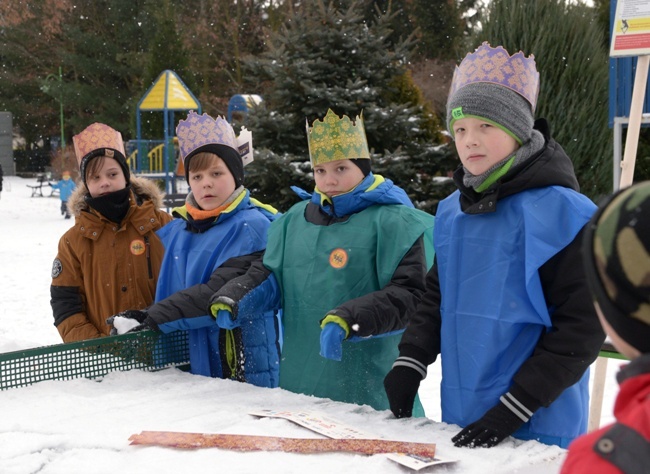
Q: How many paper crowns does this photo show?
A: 4